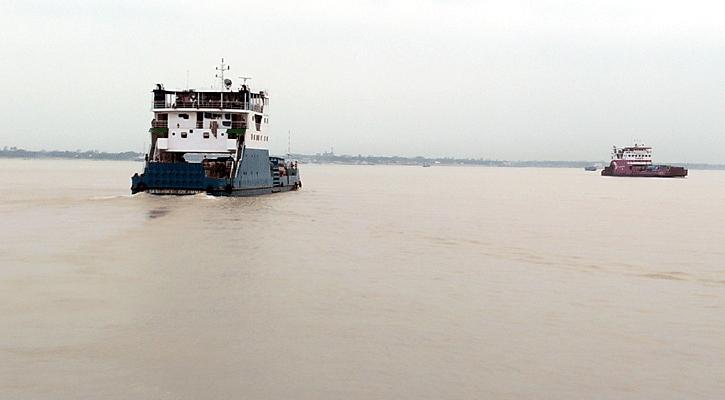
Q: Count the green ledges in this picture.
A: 2